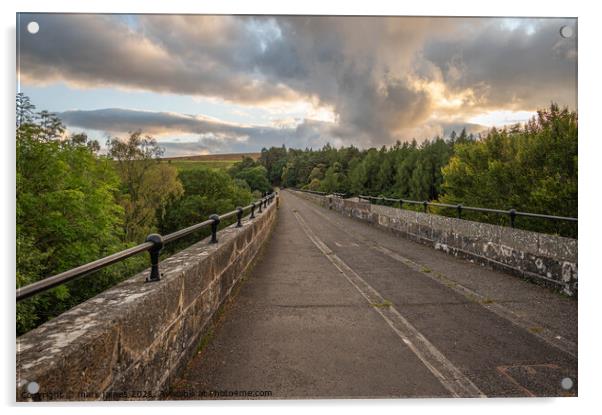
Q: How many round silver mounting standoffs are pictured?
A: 4